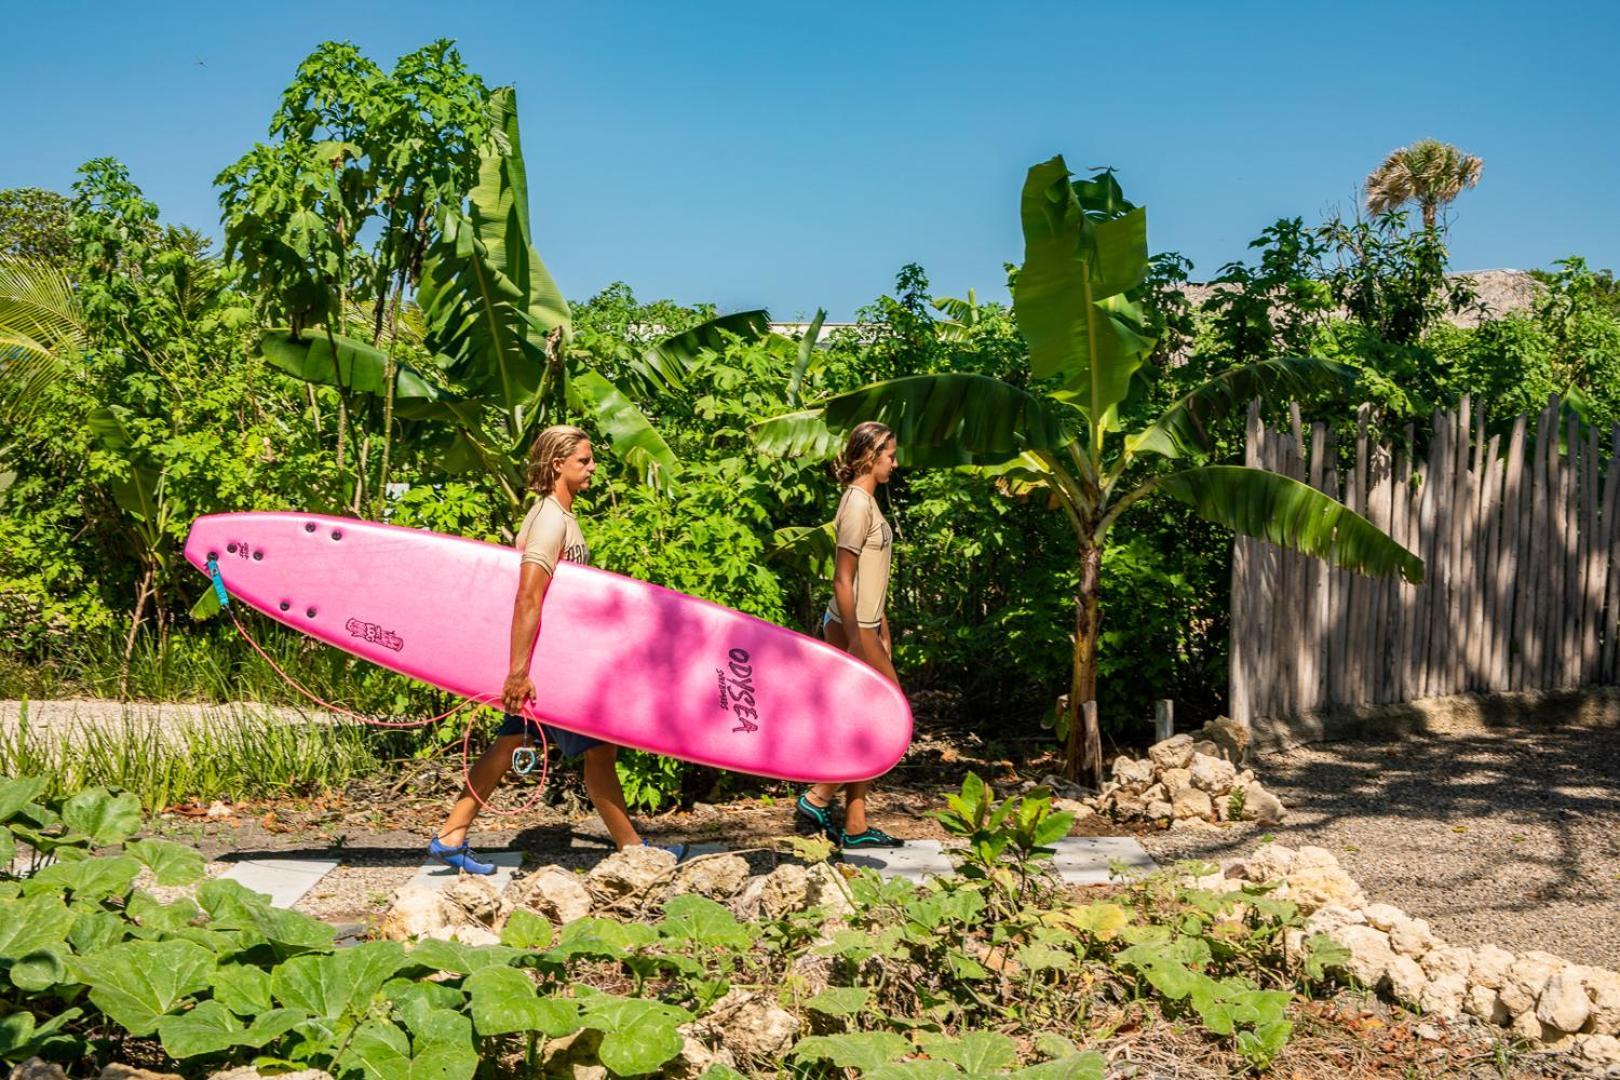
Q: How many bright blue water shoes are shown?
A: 2